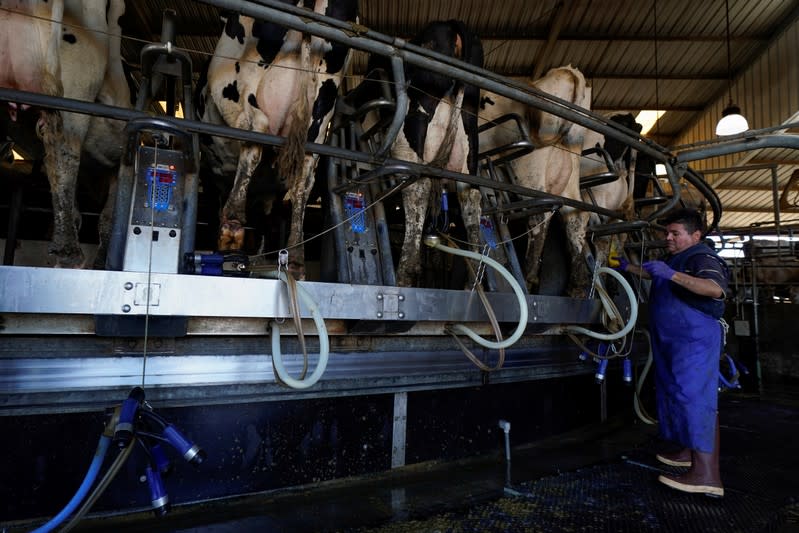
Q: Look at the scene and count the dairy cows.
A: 5